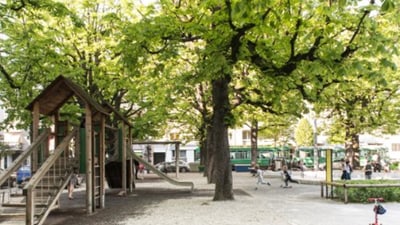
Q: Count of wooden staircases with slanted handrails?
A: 1